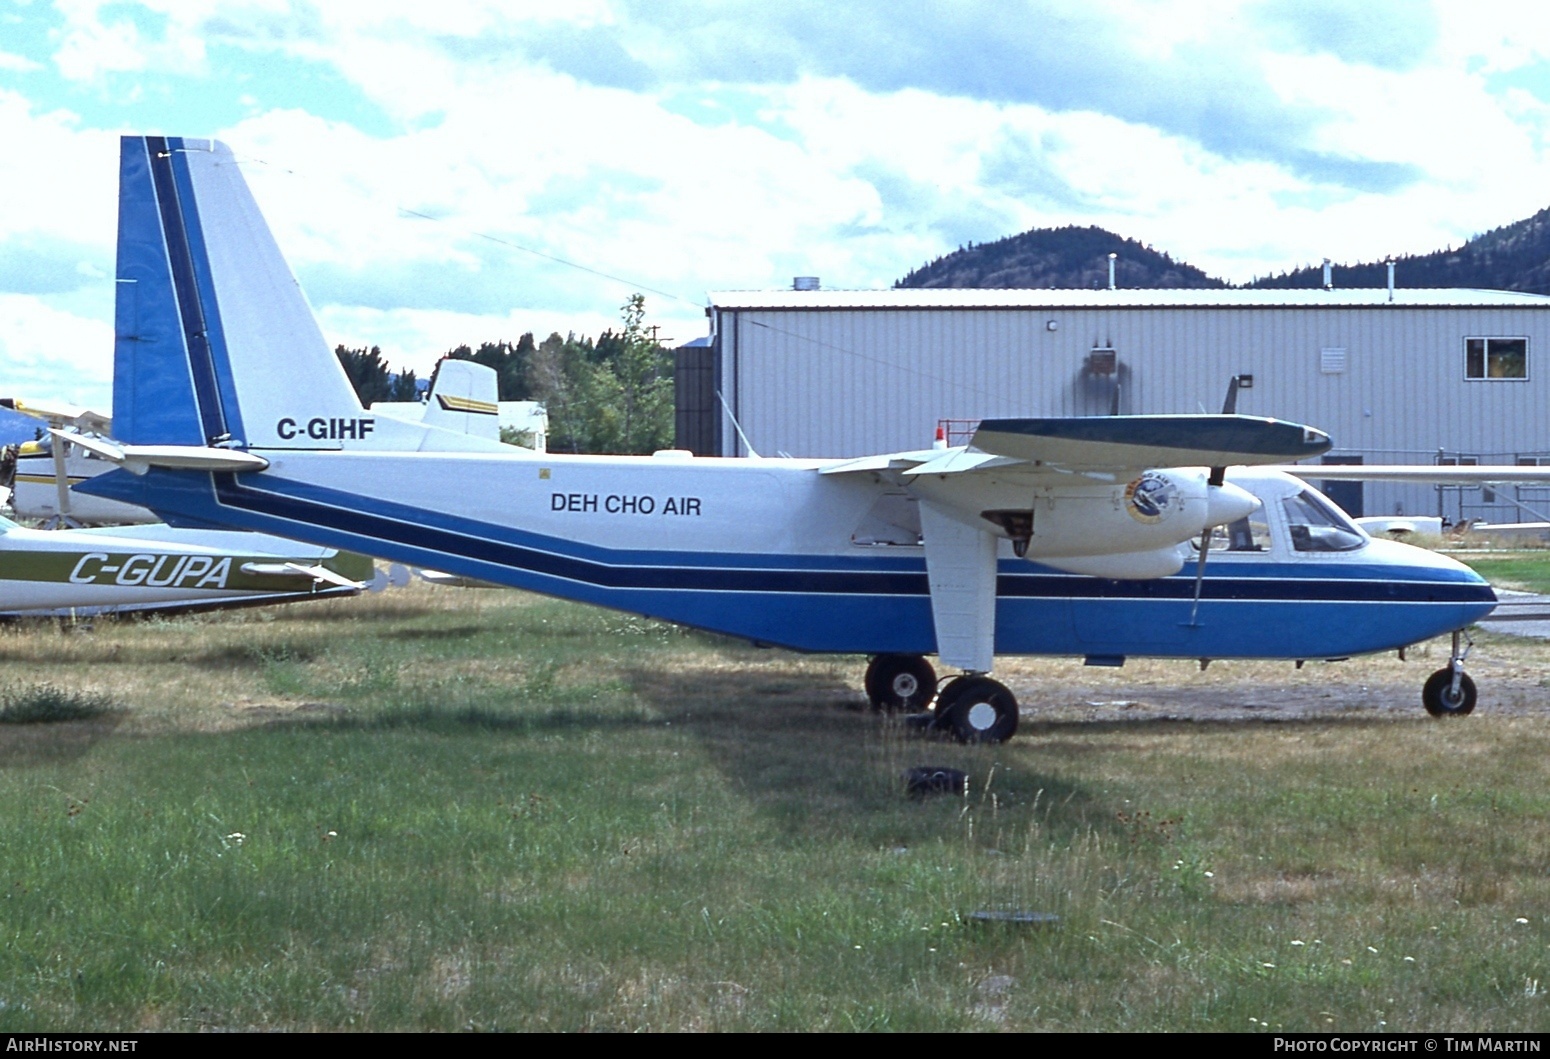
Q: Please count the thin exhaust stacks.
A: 3